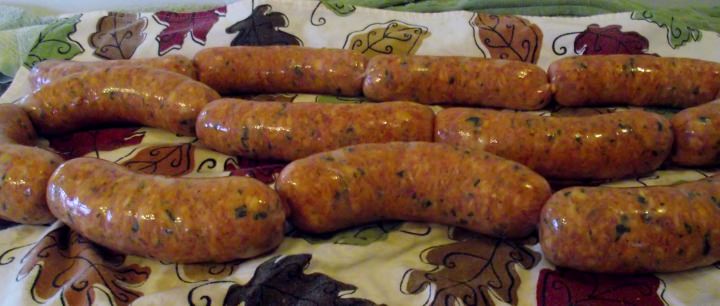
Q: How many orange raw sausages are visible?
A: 13